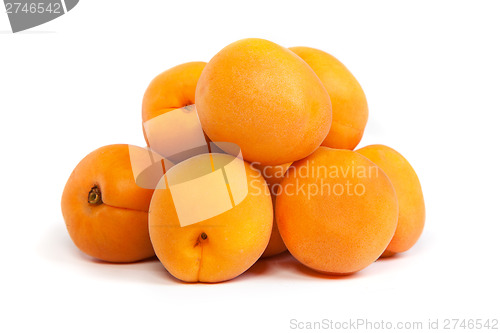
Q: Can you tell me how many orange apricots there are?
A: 8